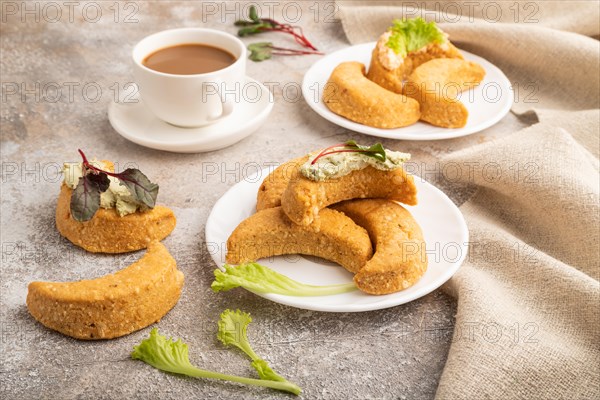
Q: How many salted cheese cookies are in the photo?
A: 9